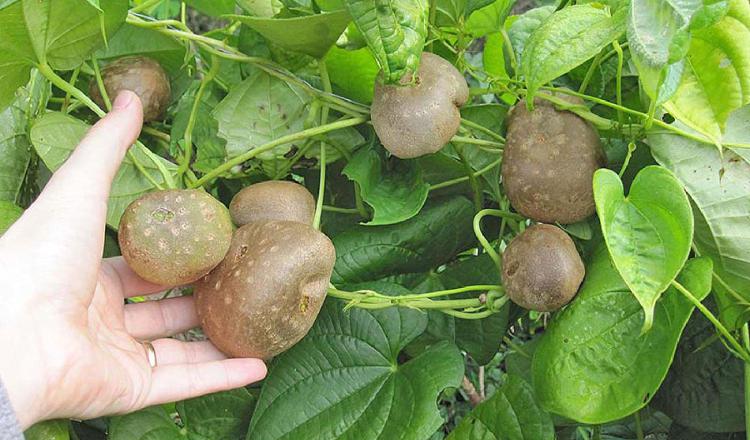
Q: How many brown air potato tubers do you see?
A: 7